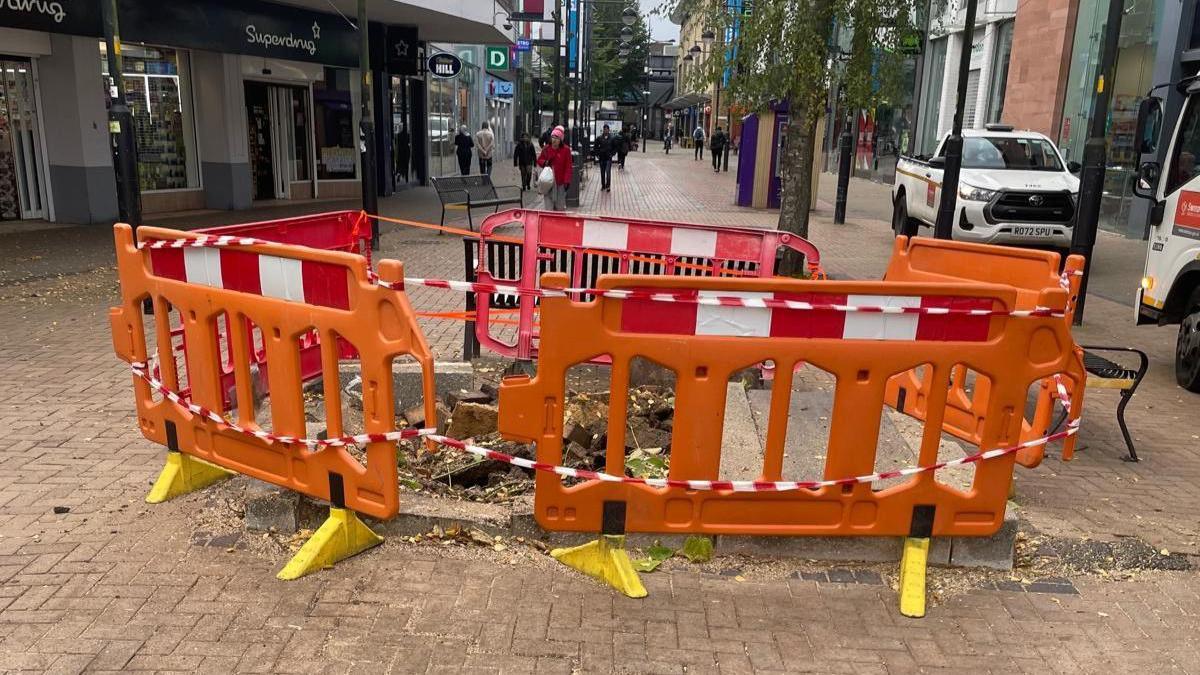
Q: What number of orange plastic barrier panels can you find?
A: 3